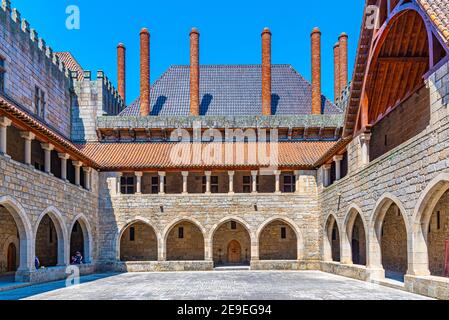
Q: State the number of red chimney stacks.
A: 7